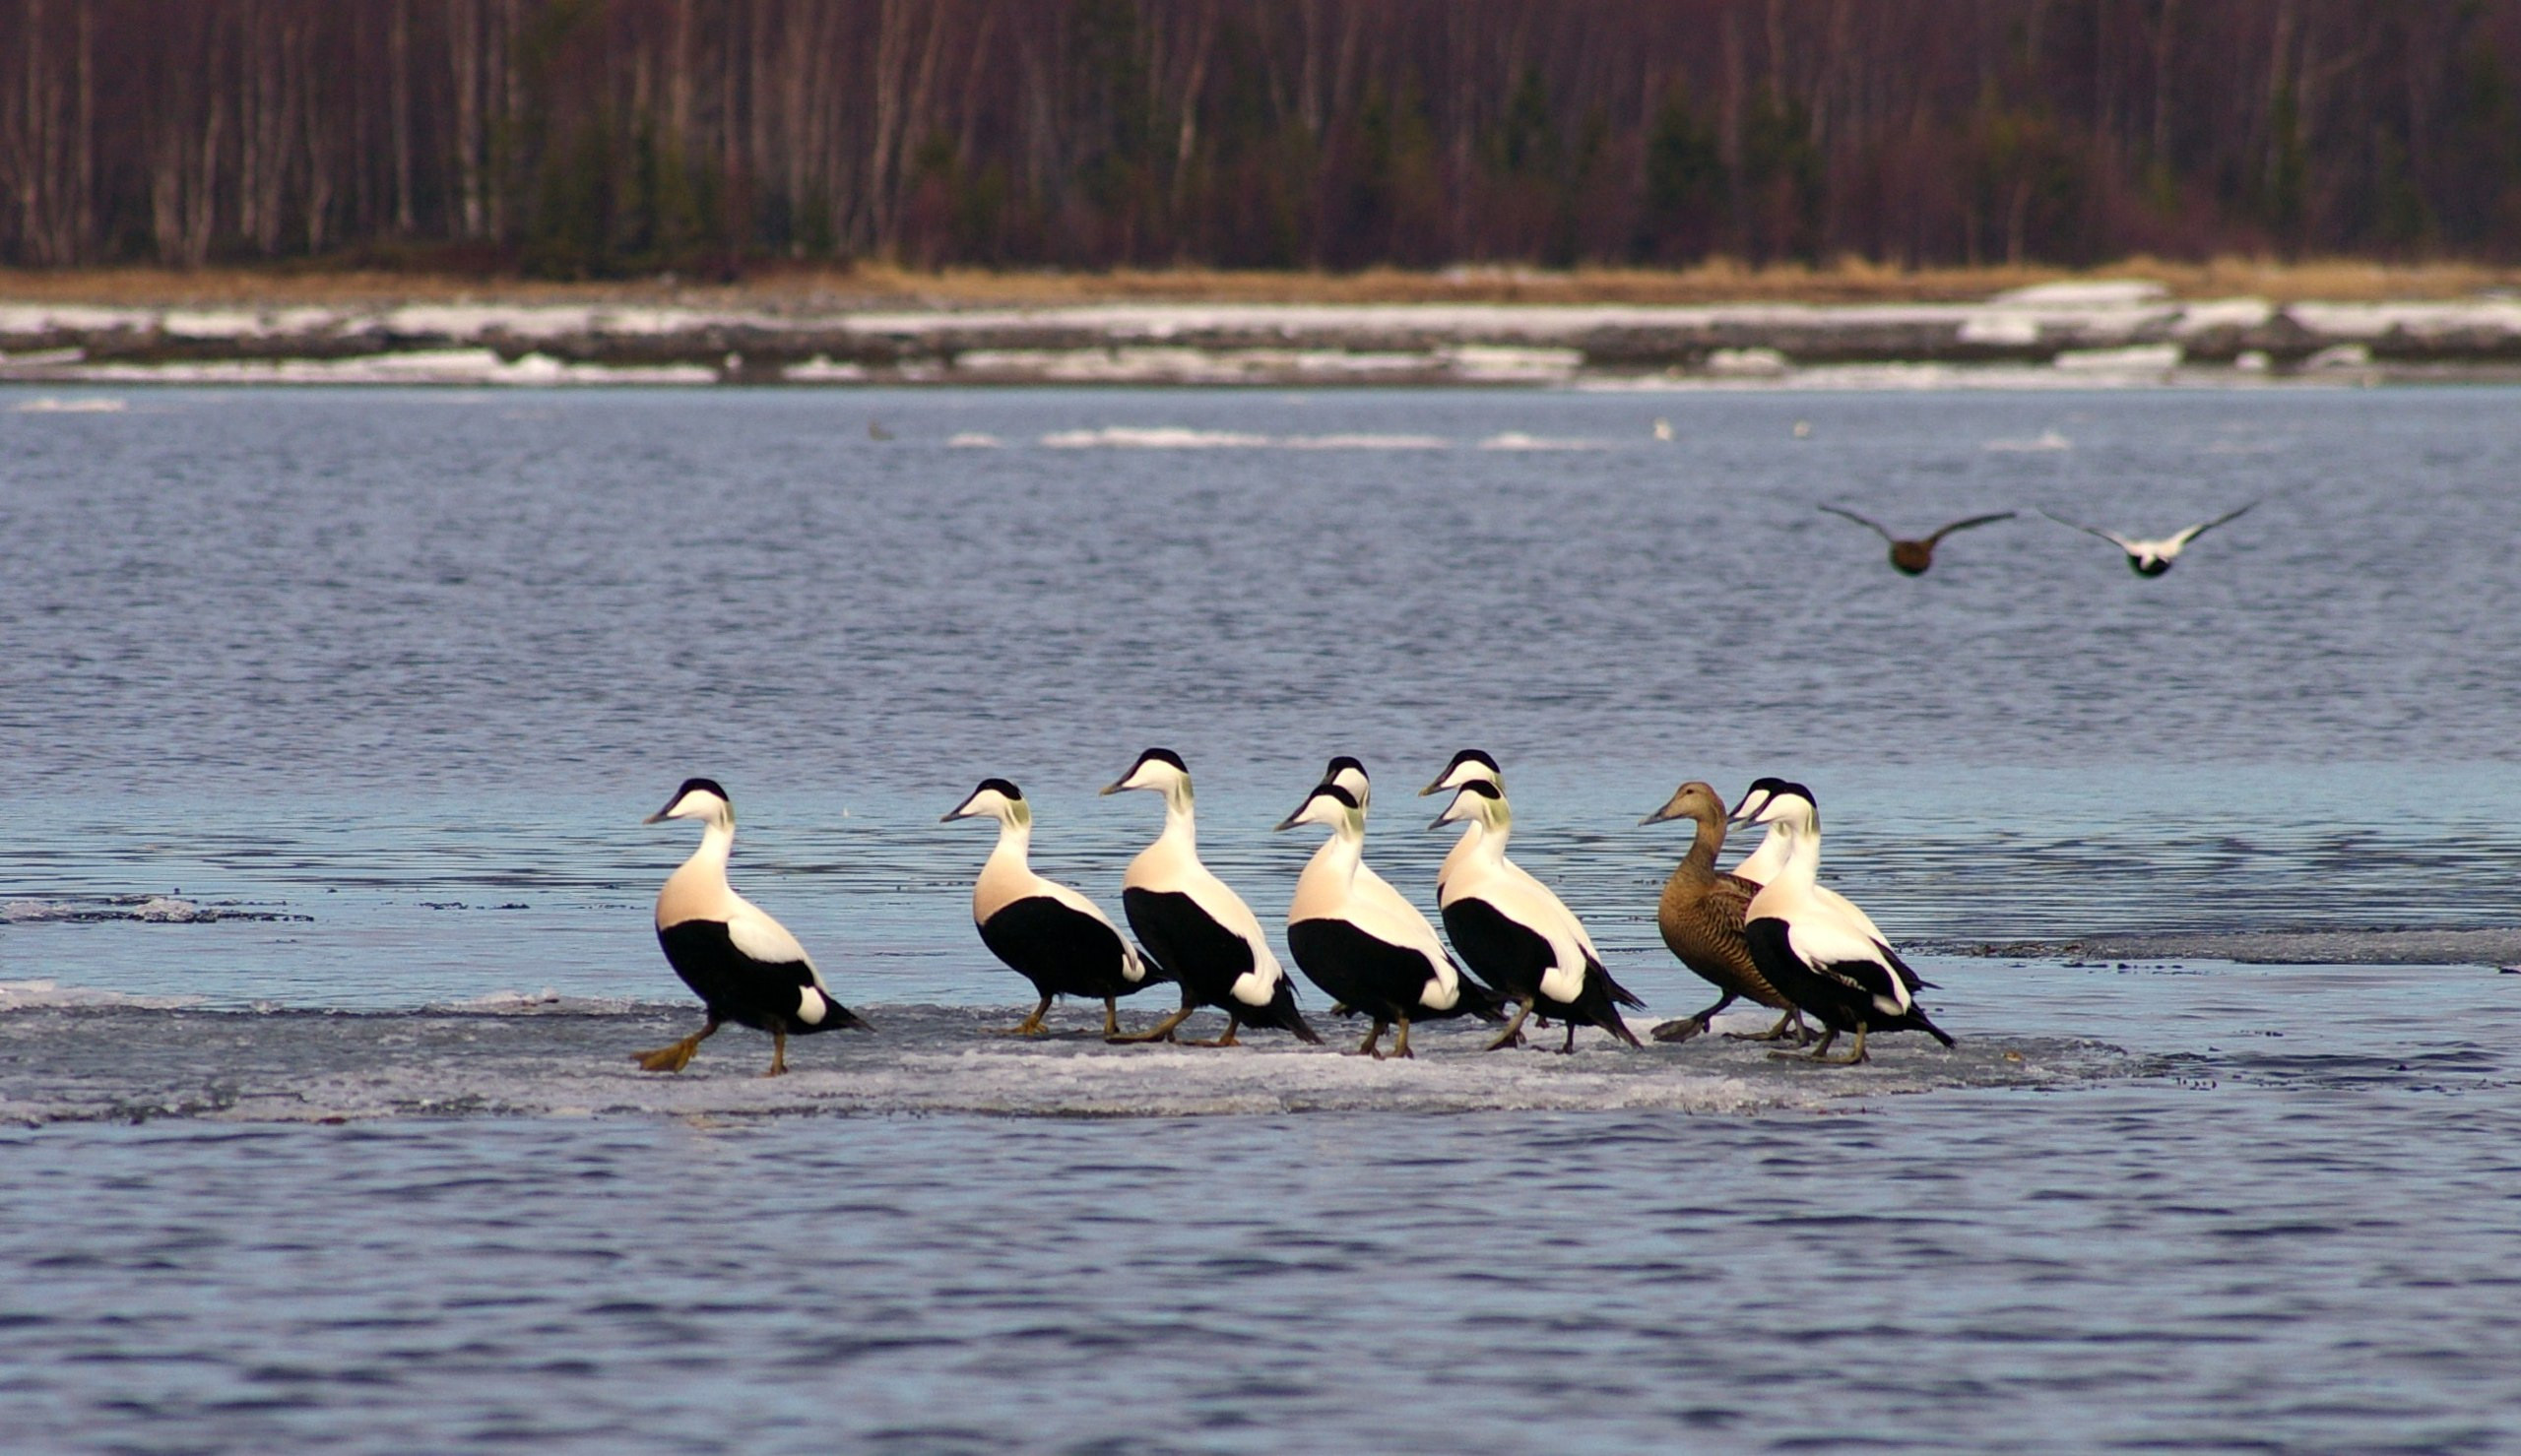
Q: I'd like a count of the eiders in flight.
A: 2